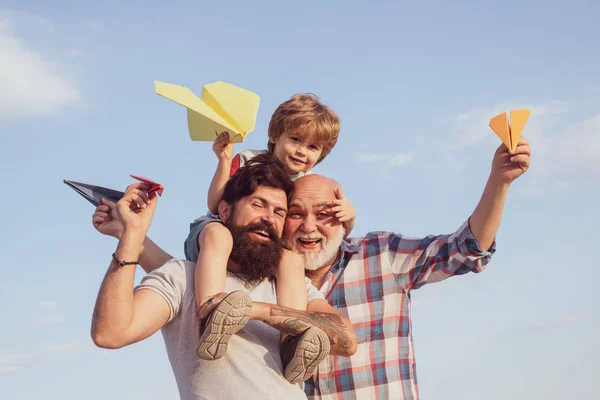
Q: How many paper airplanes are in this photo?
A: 4